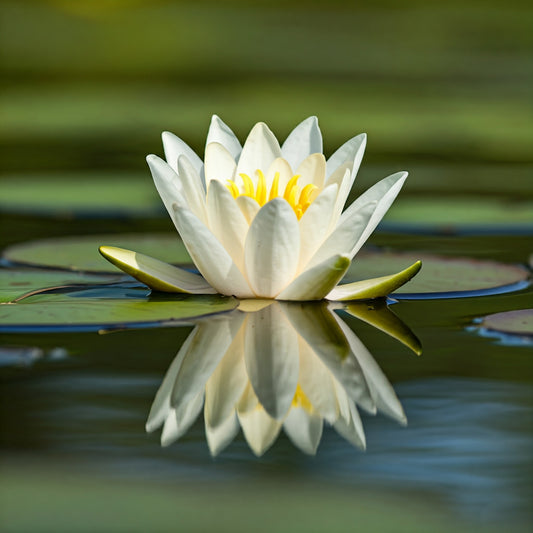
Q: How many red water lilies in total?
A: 0